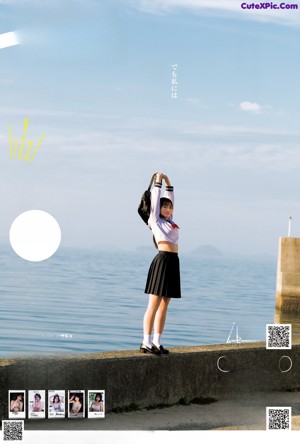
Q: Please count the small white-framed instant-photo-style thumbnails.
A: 5